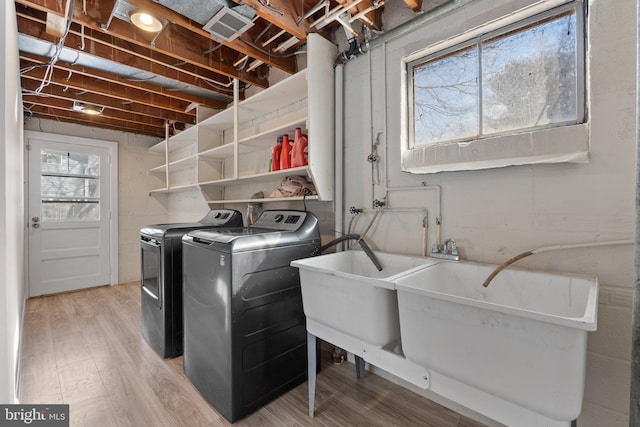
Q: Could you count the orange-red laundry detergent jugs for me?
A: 3